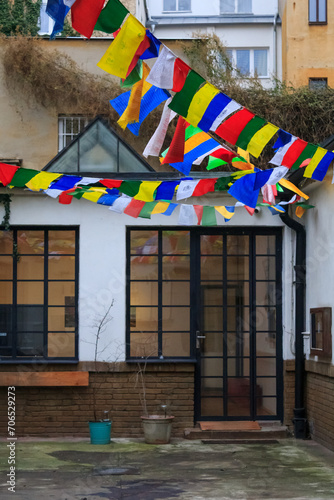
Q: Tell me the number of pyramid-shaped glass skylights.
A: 1